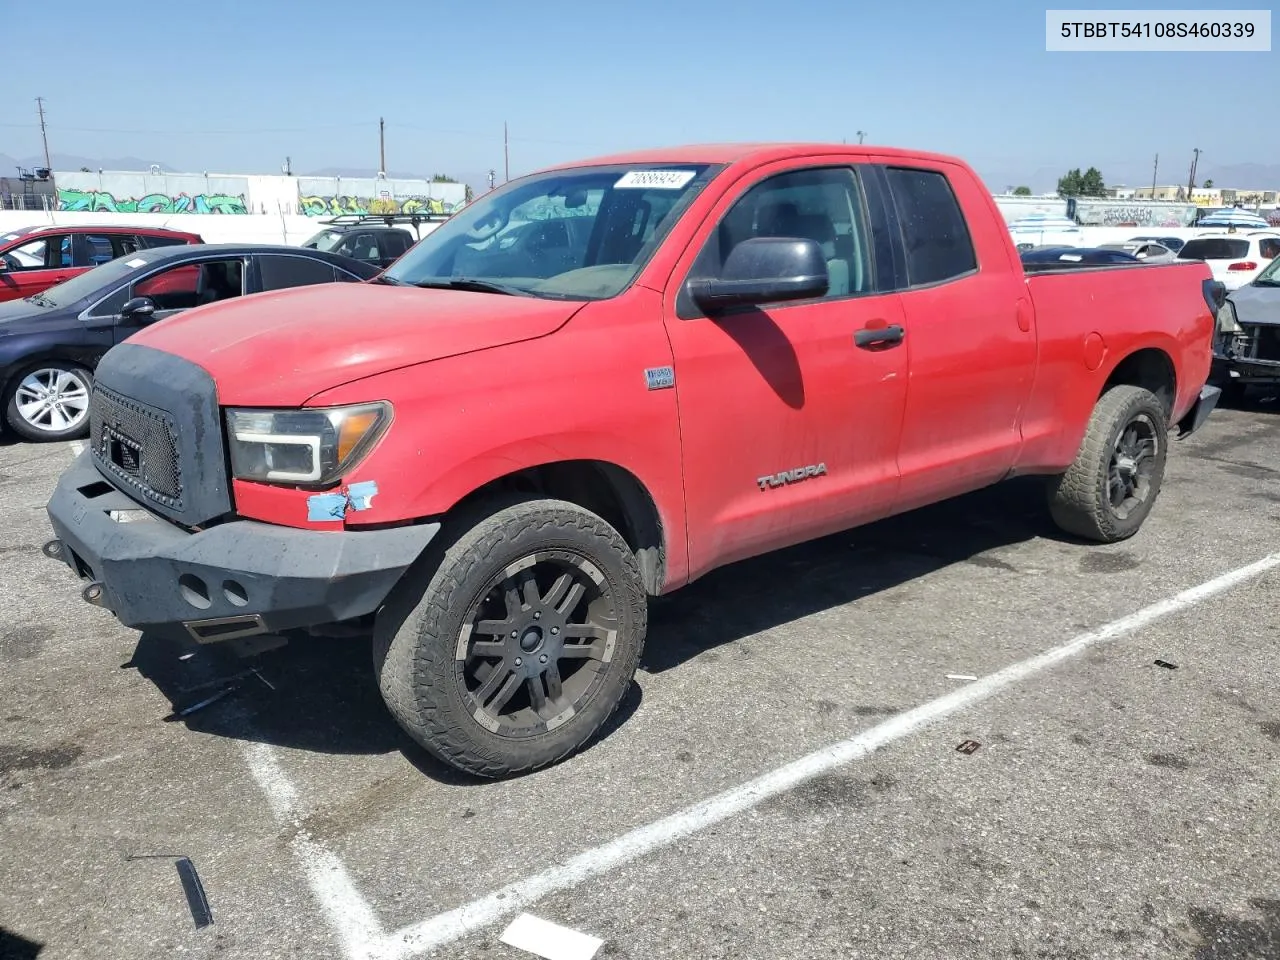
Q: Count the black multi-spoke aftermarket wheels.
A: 2